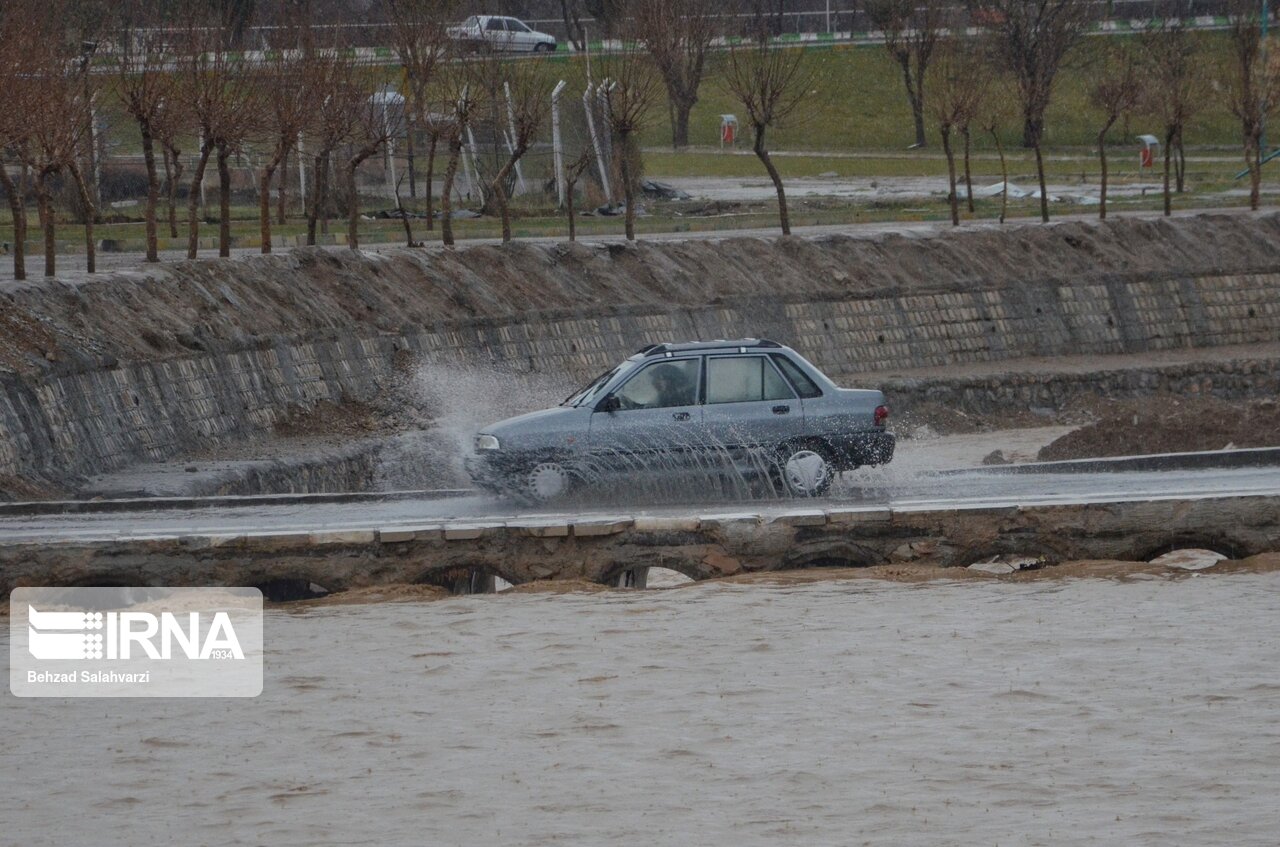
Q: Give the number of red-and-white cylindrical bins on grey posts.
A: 2